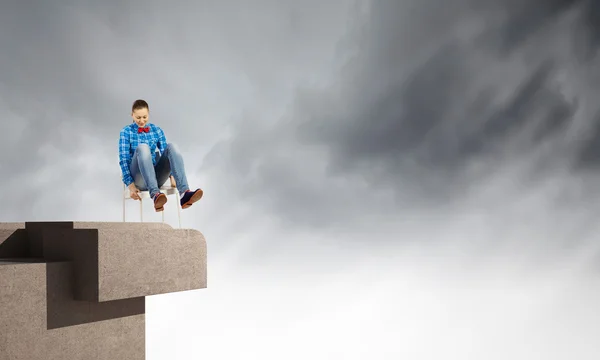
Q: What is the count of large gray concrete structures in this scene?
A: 1